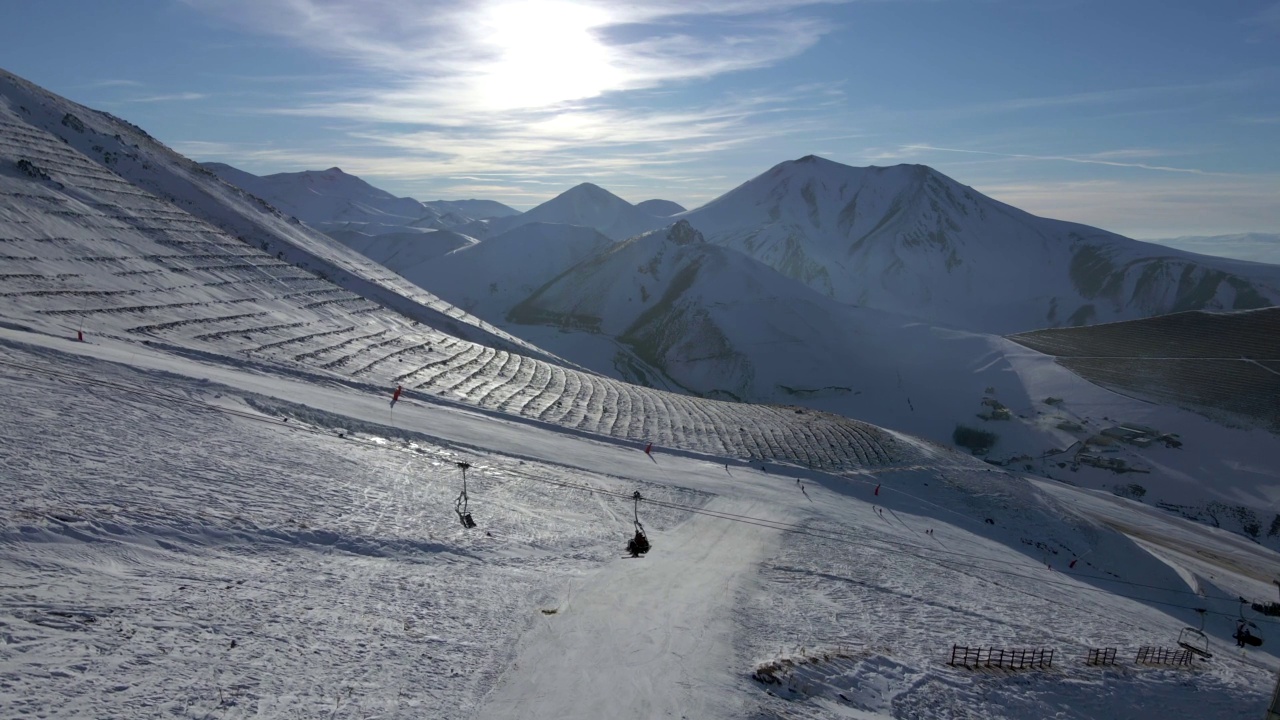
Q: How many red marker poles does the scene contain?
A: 5